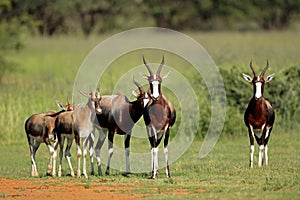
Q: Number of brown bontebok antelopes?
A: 5